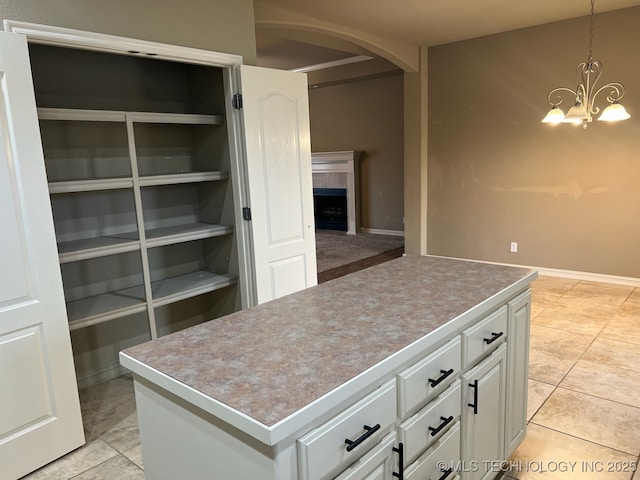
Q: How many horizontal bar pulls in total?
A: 5